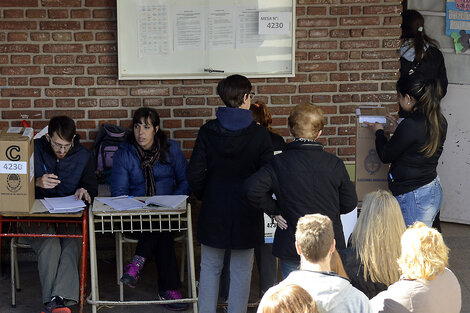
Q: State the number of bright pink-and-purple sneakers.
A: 2